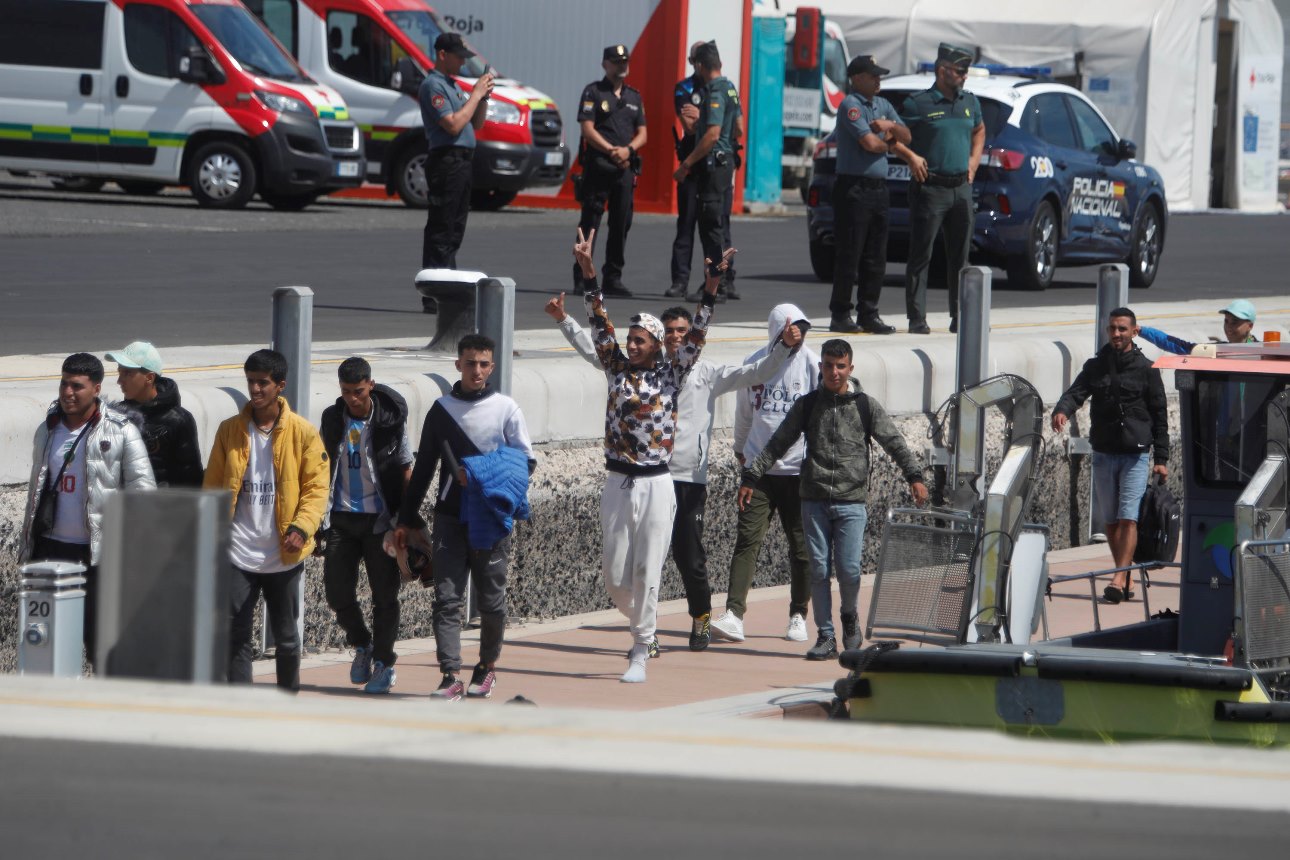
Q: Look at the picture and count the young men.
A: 11